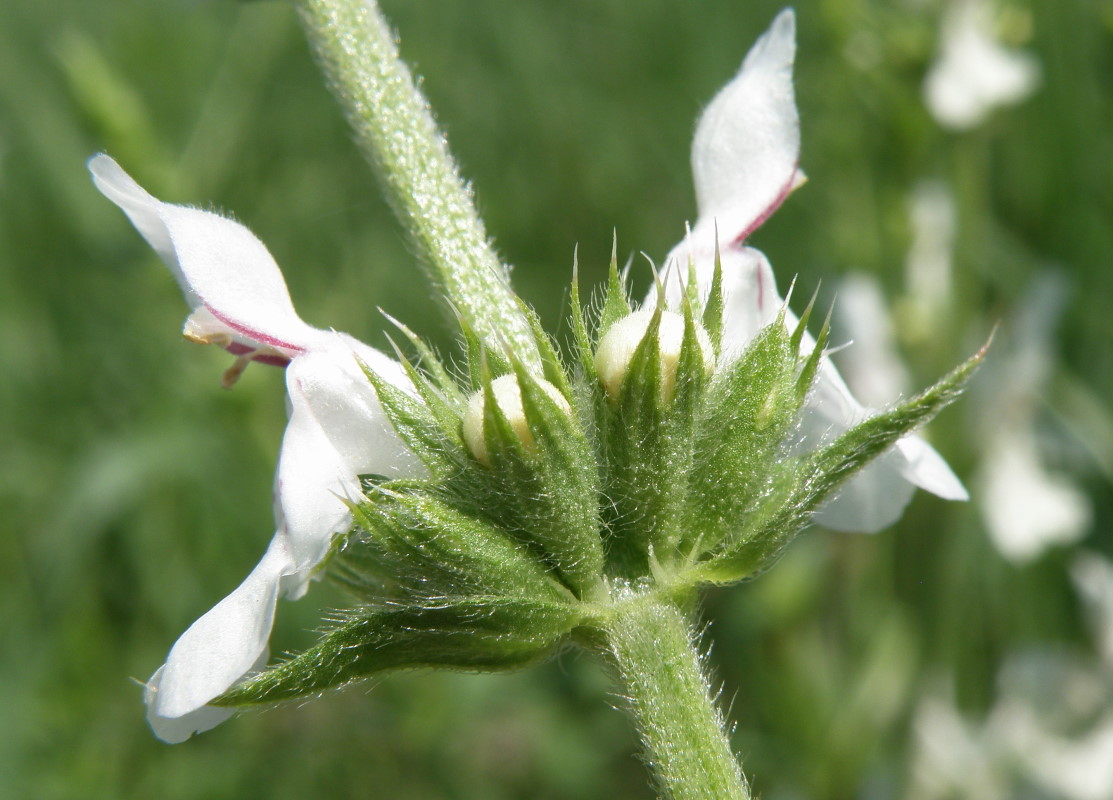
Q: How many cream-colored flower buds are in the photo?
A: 2